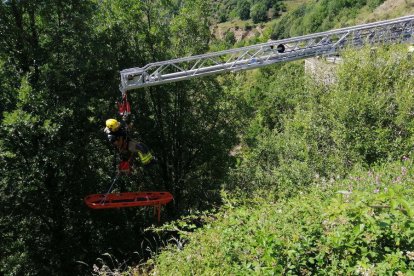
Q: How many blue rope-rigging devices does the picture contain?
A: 0